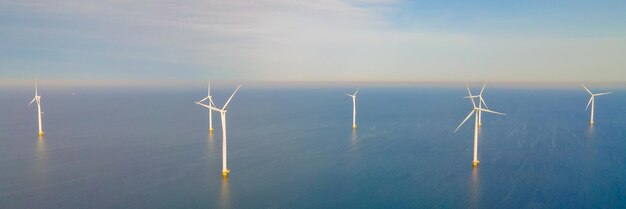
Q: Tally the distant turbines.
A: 5